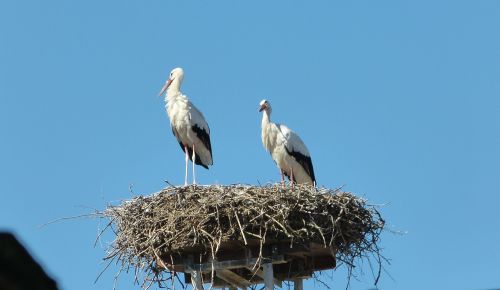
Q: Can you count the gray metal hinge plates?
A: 0